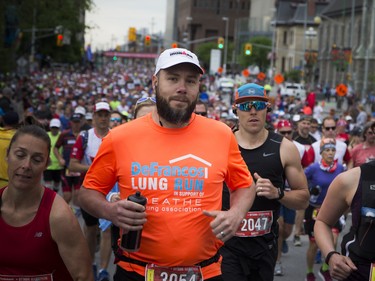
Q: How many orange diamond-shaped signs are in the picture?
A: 5